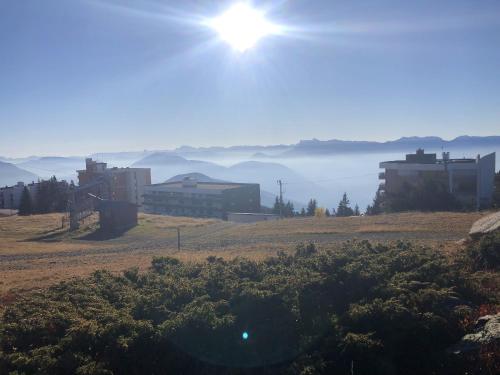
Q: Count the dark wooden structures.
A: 1